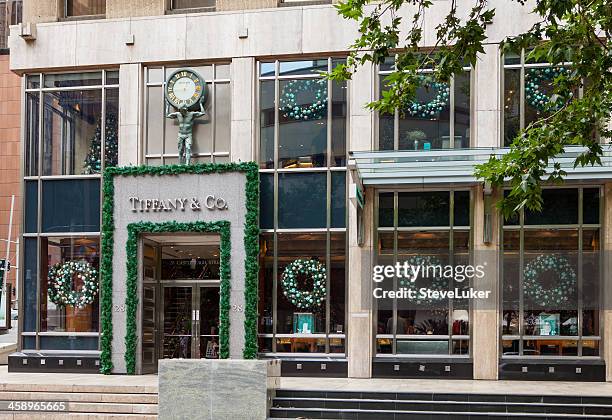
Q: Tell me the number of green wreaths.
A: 7